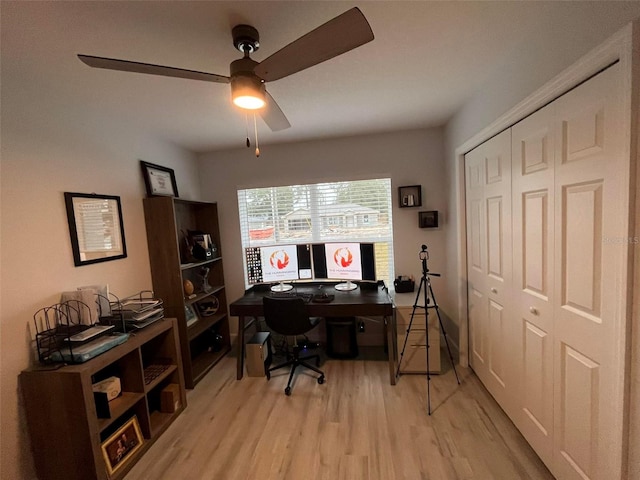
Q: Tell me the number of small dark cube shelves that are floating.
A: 2